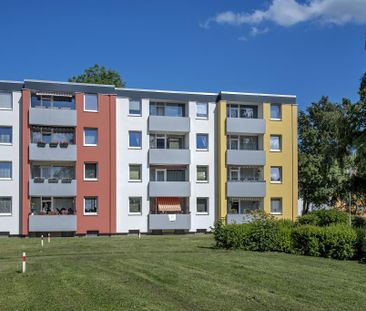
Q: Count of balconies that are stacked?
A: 12